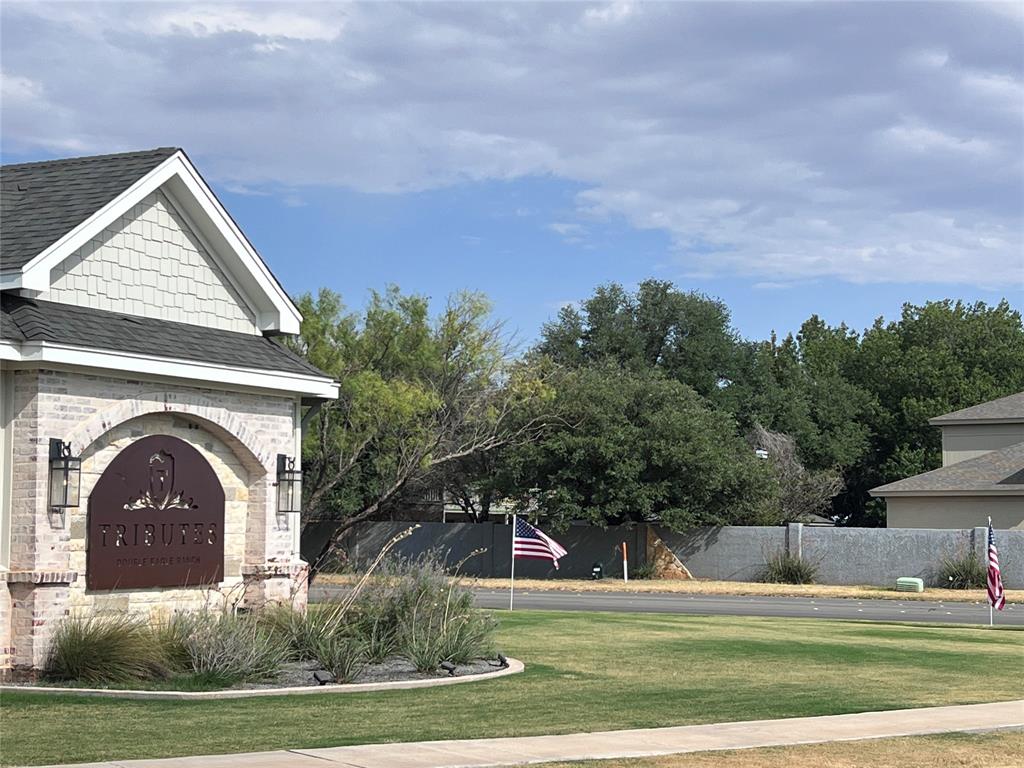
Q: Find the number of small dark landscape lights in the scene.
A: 3